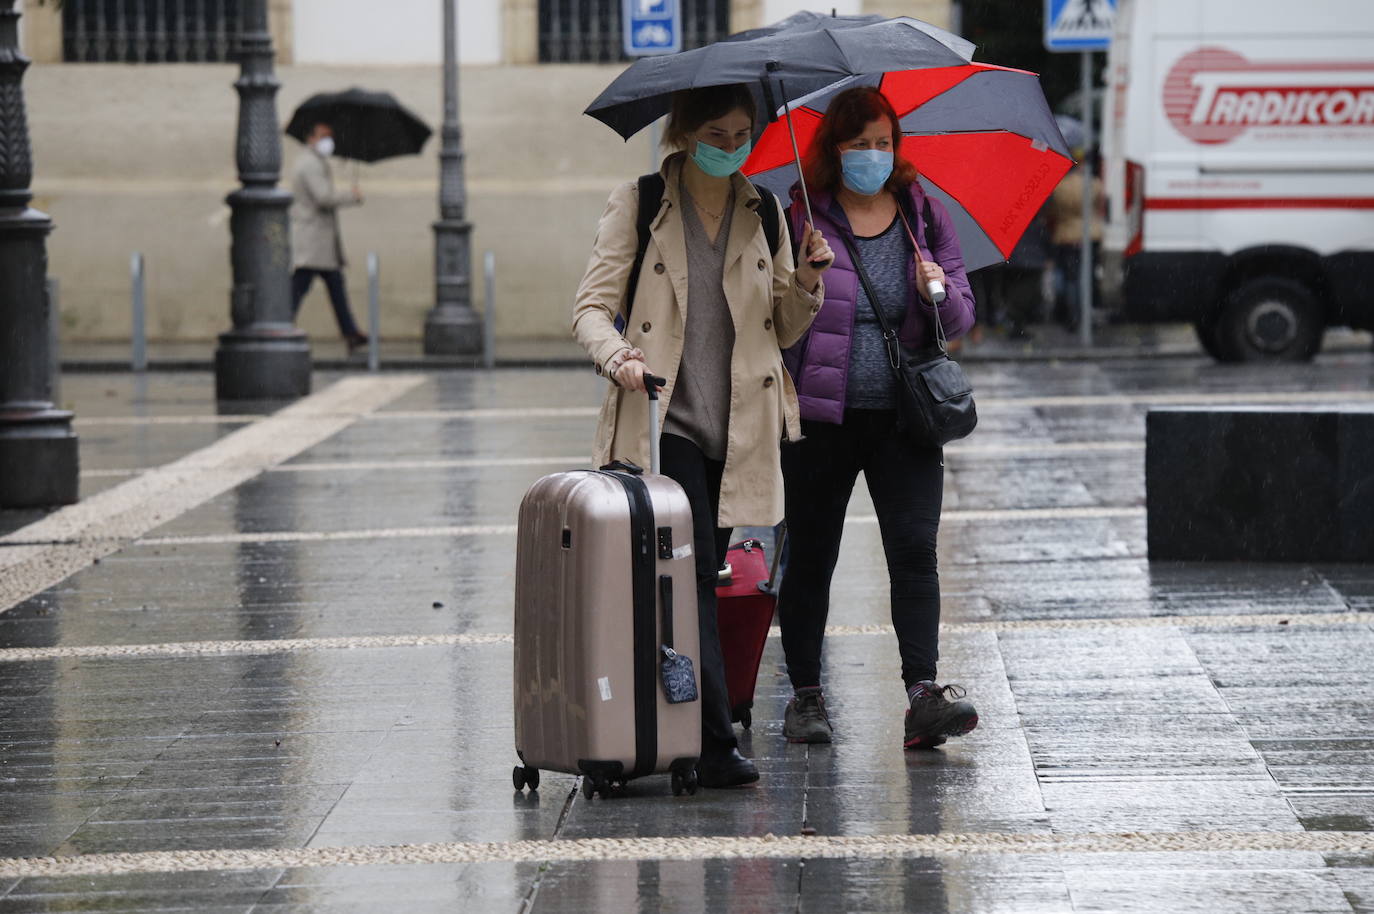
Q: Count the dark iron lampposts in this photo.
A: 3